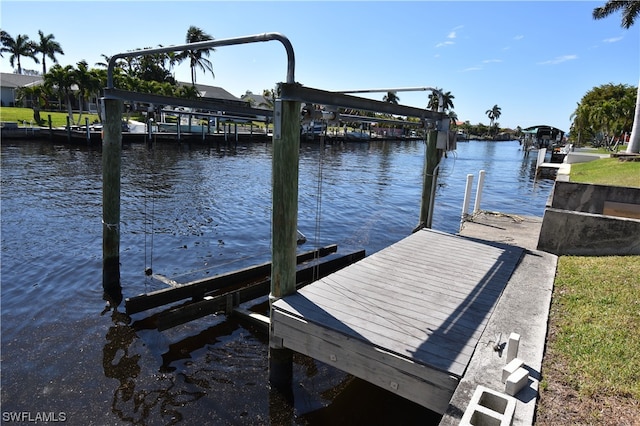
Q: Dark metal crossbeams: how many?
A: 2